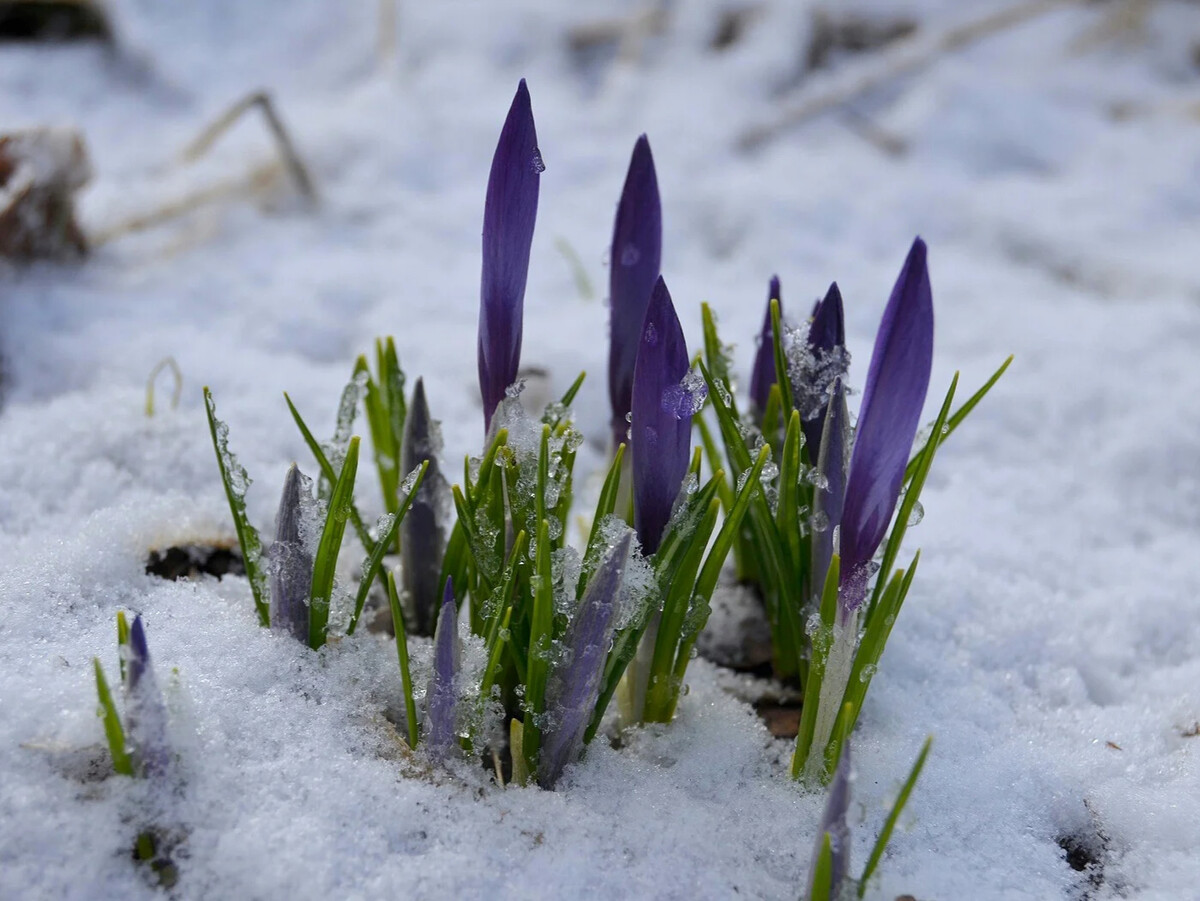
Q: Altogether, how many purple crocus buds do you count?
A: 13